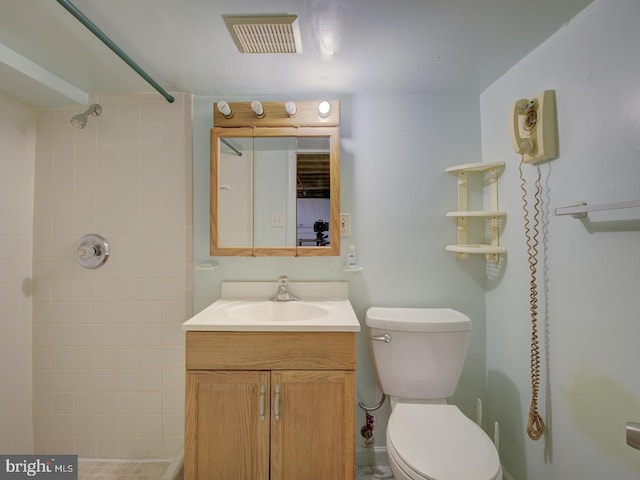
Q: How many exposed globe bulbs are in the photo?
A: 4